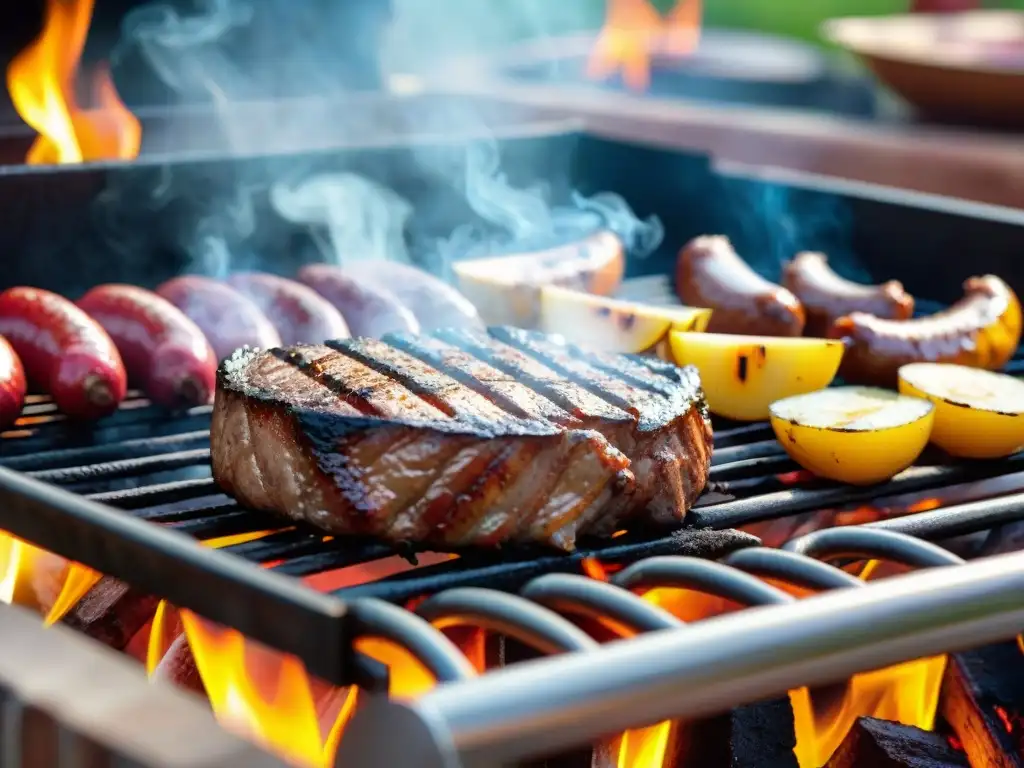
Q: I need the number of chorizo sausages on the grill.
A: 7